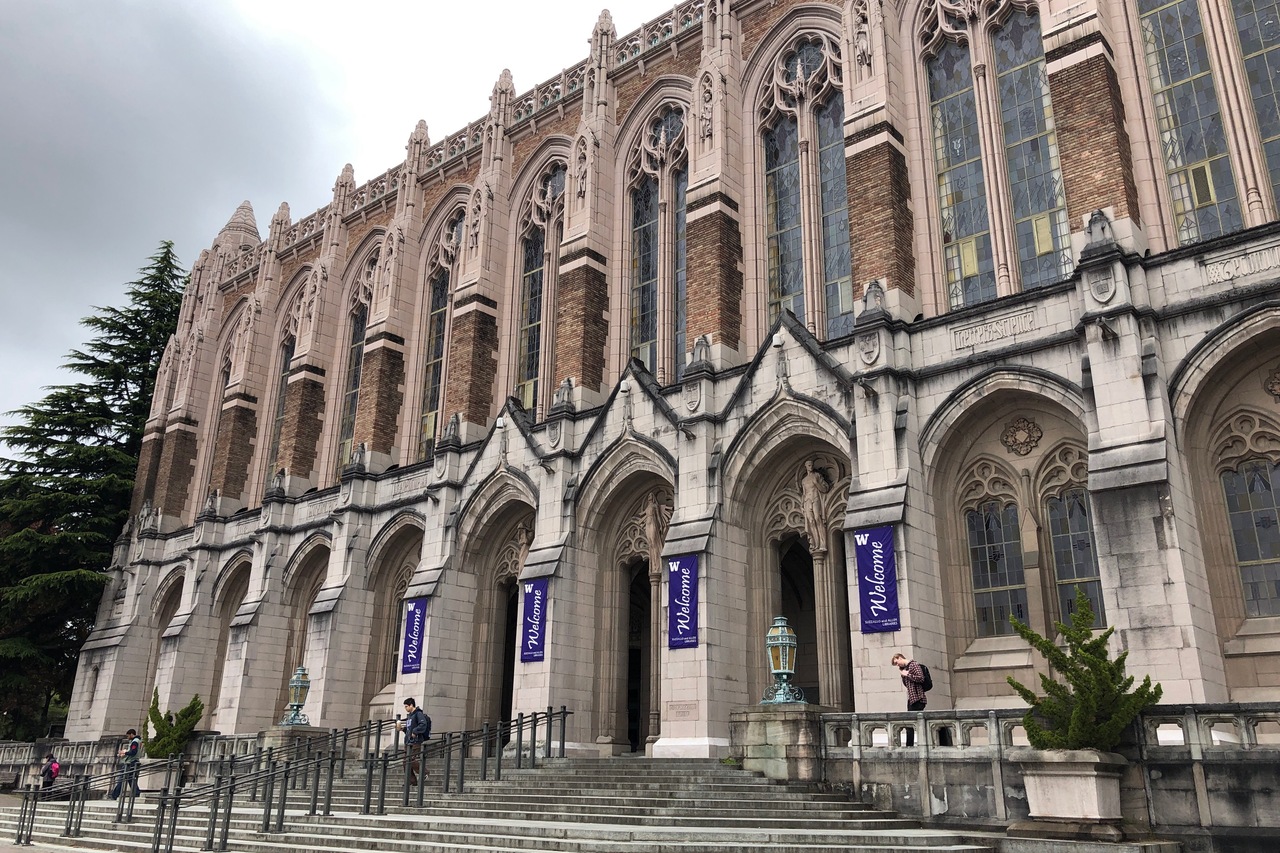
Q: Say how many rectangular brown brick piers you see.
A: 10